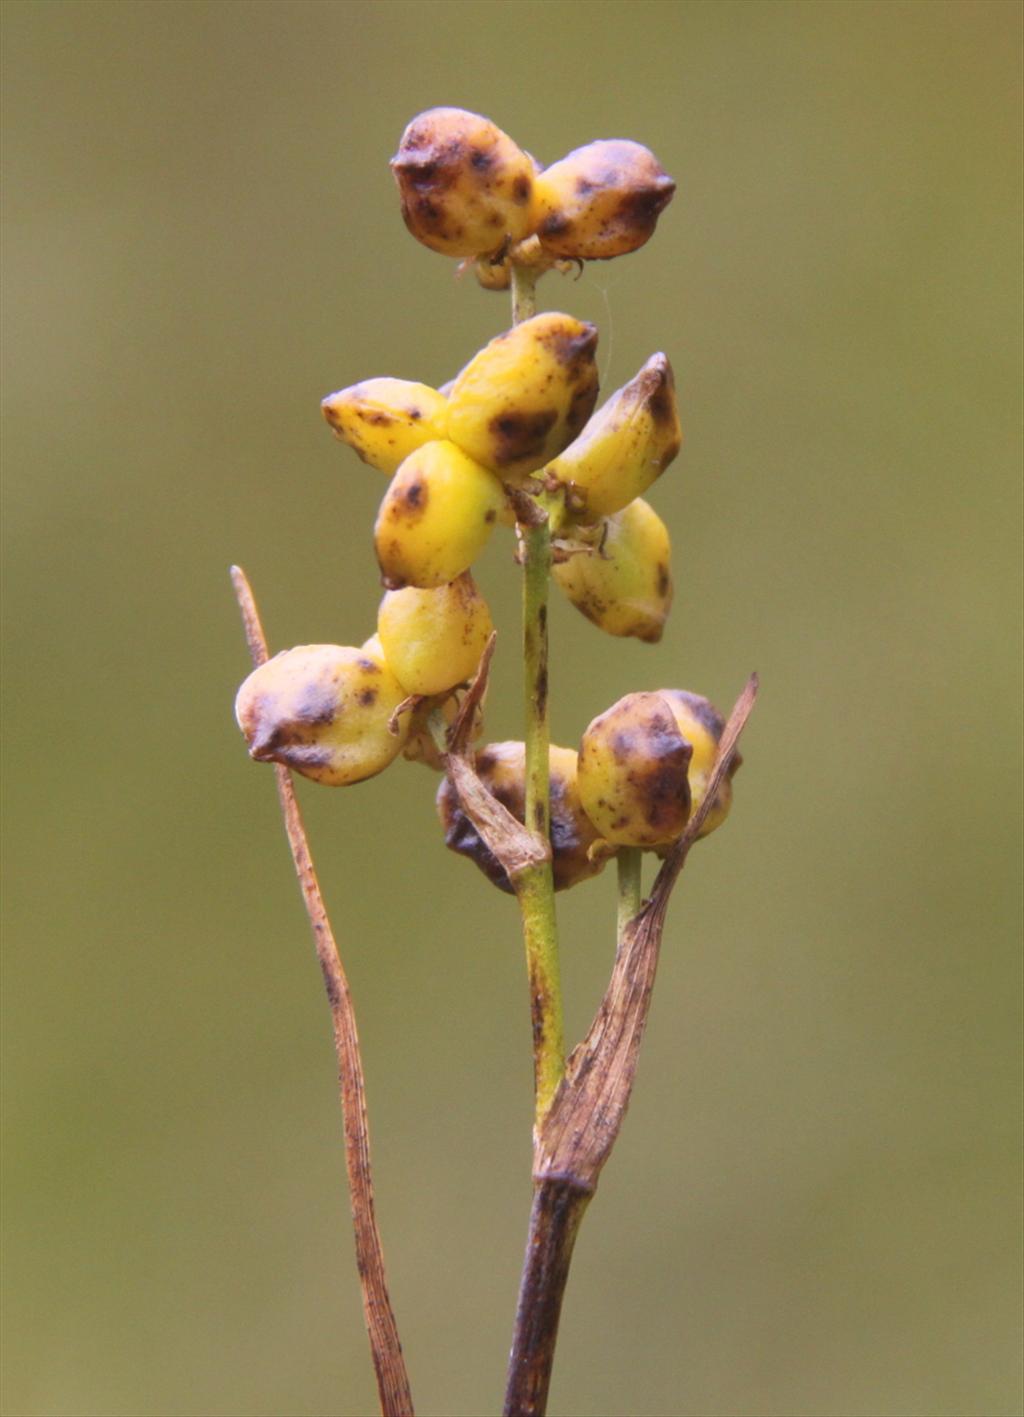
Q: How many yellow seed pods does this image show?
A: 12